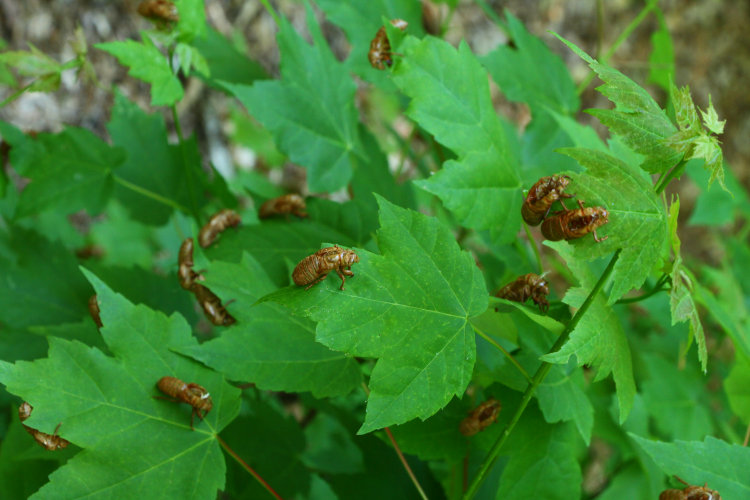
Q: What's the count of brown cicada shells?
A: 15